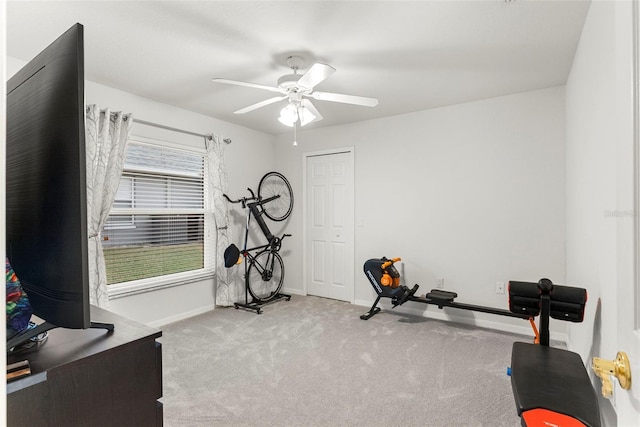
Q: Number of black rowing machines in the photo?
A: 1